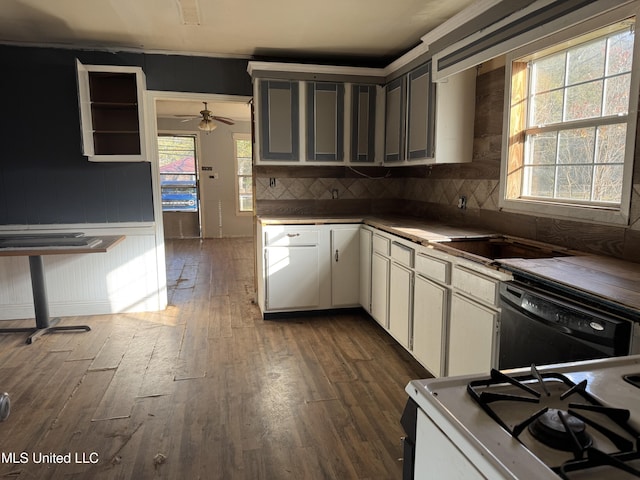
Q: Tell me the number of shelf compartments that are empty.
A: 3